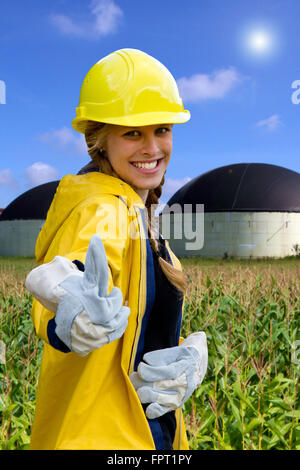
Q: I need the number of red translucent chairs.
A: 0